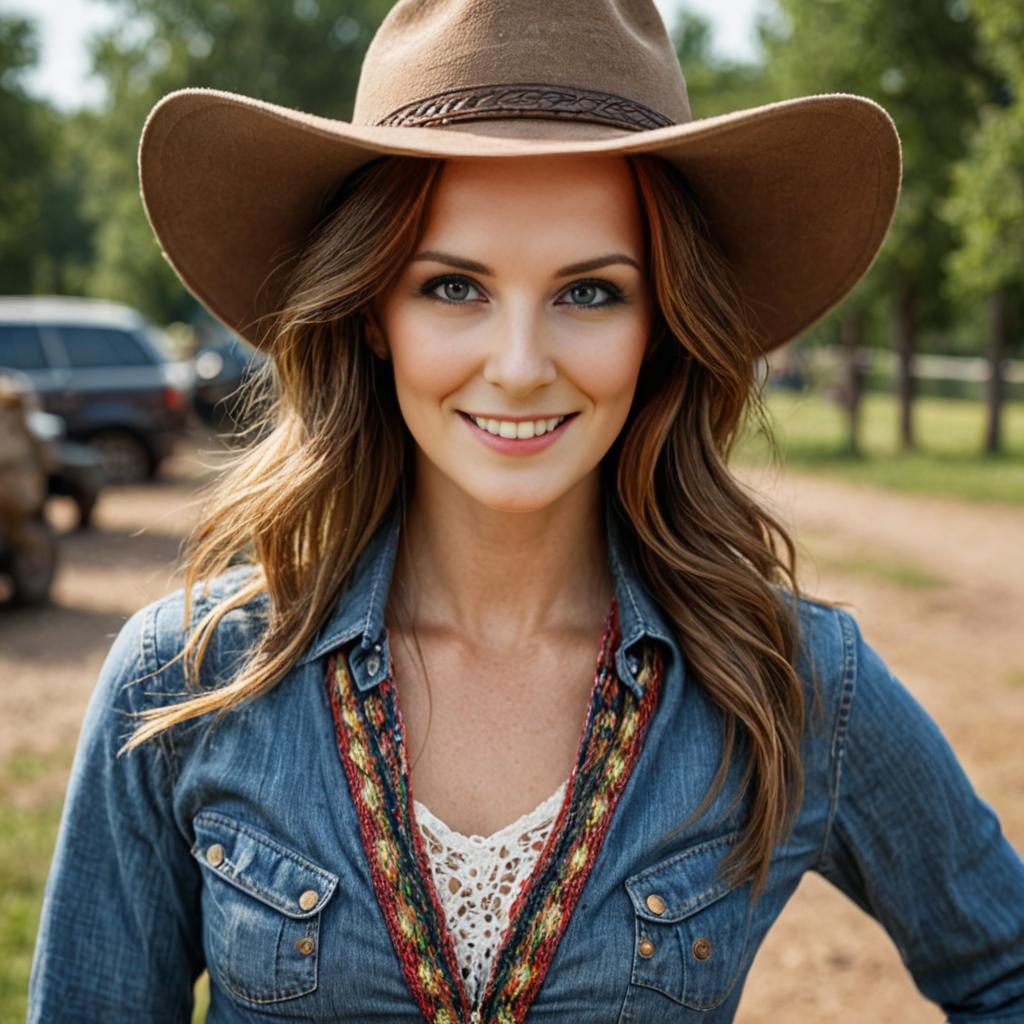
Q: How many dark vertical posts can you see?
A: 3